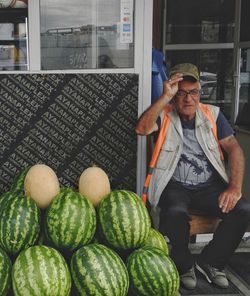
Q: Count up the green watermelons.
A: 9